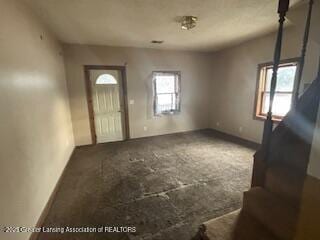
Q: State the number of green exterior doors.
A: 0